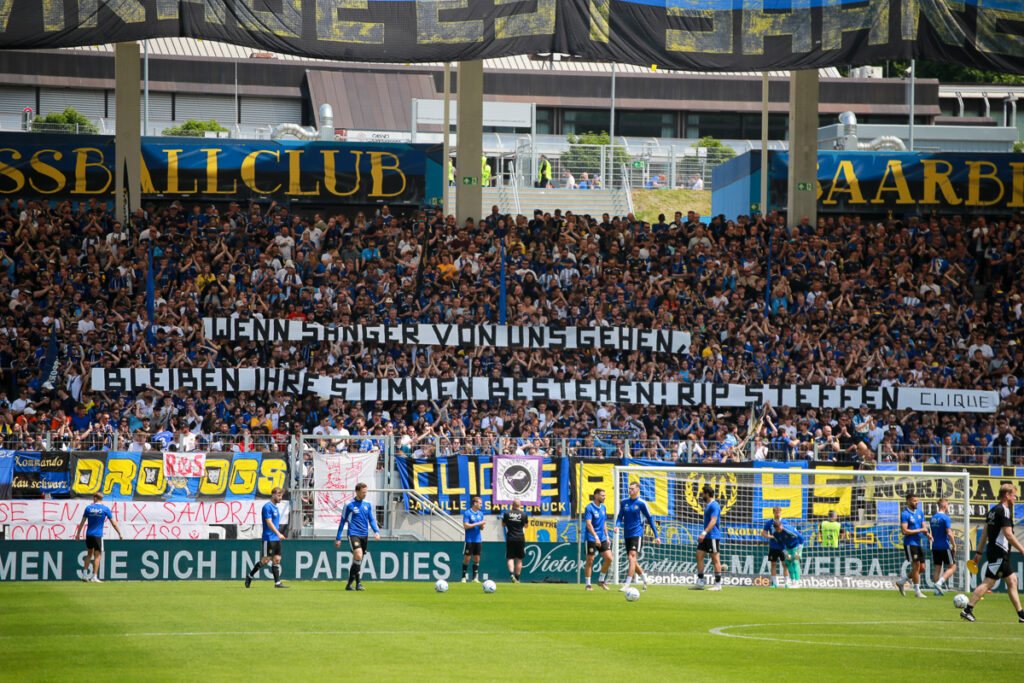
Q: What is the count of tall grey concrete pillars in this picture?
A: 3